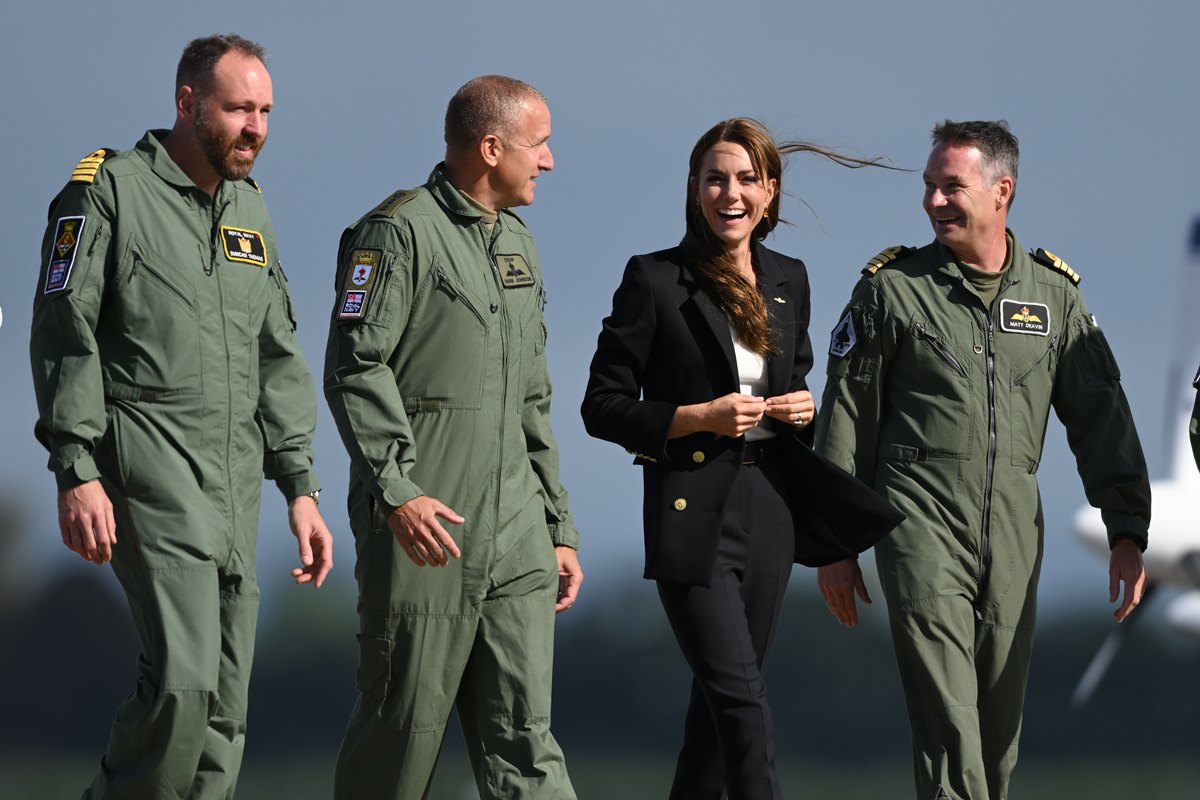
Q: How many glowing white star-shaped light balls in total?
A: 0